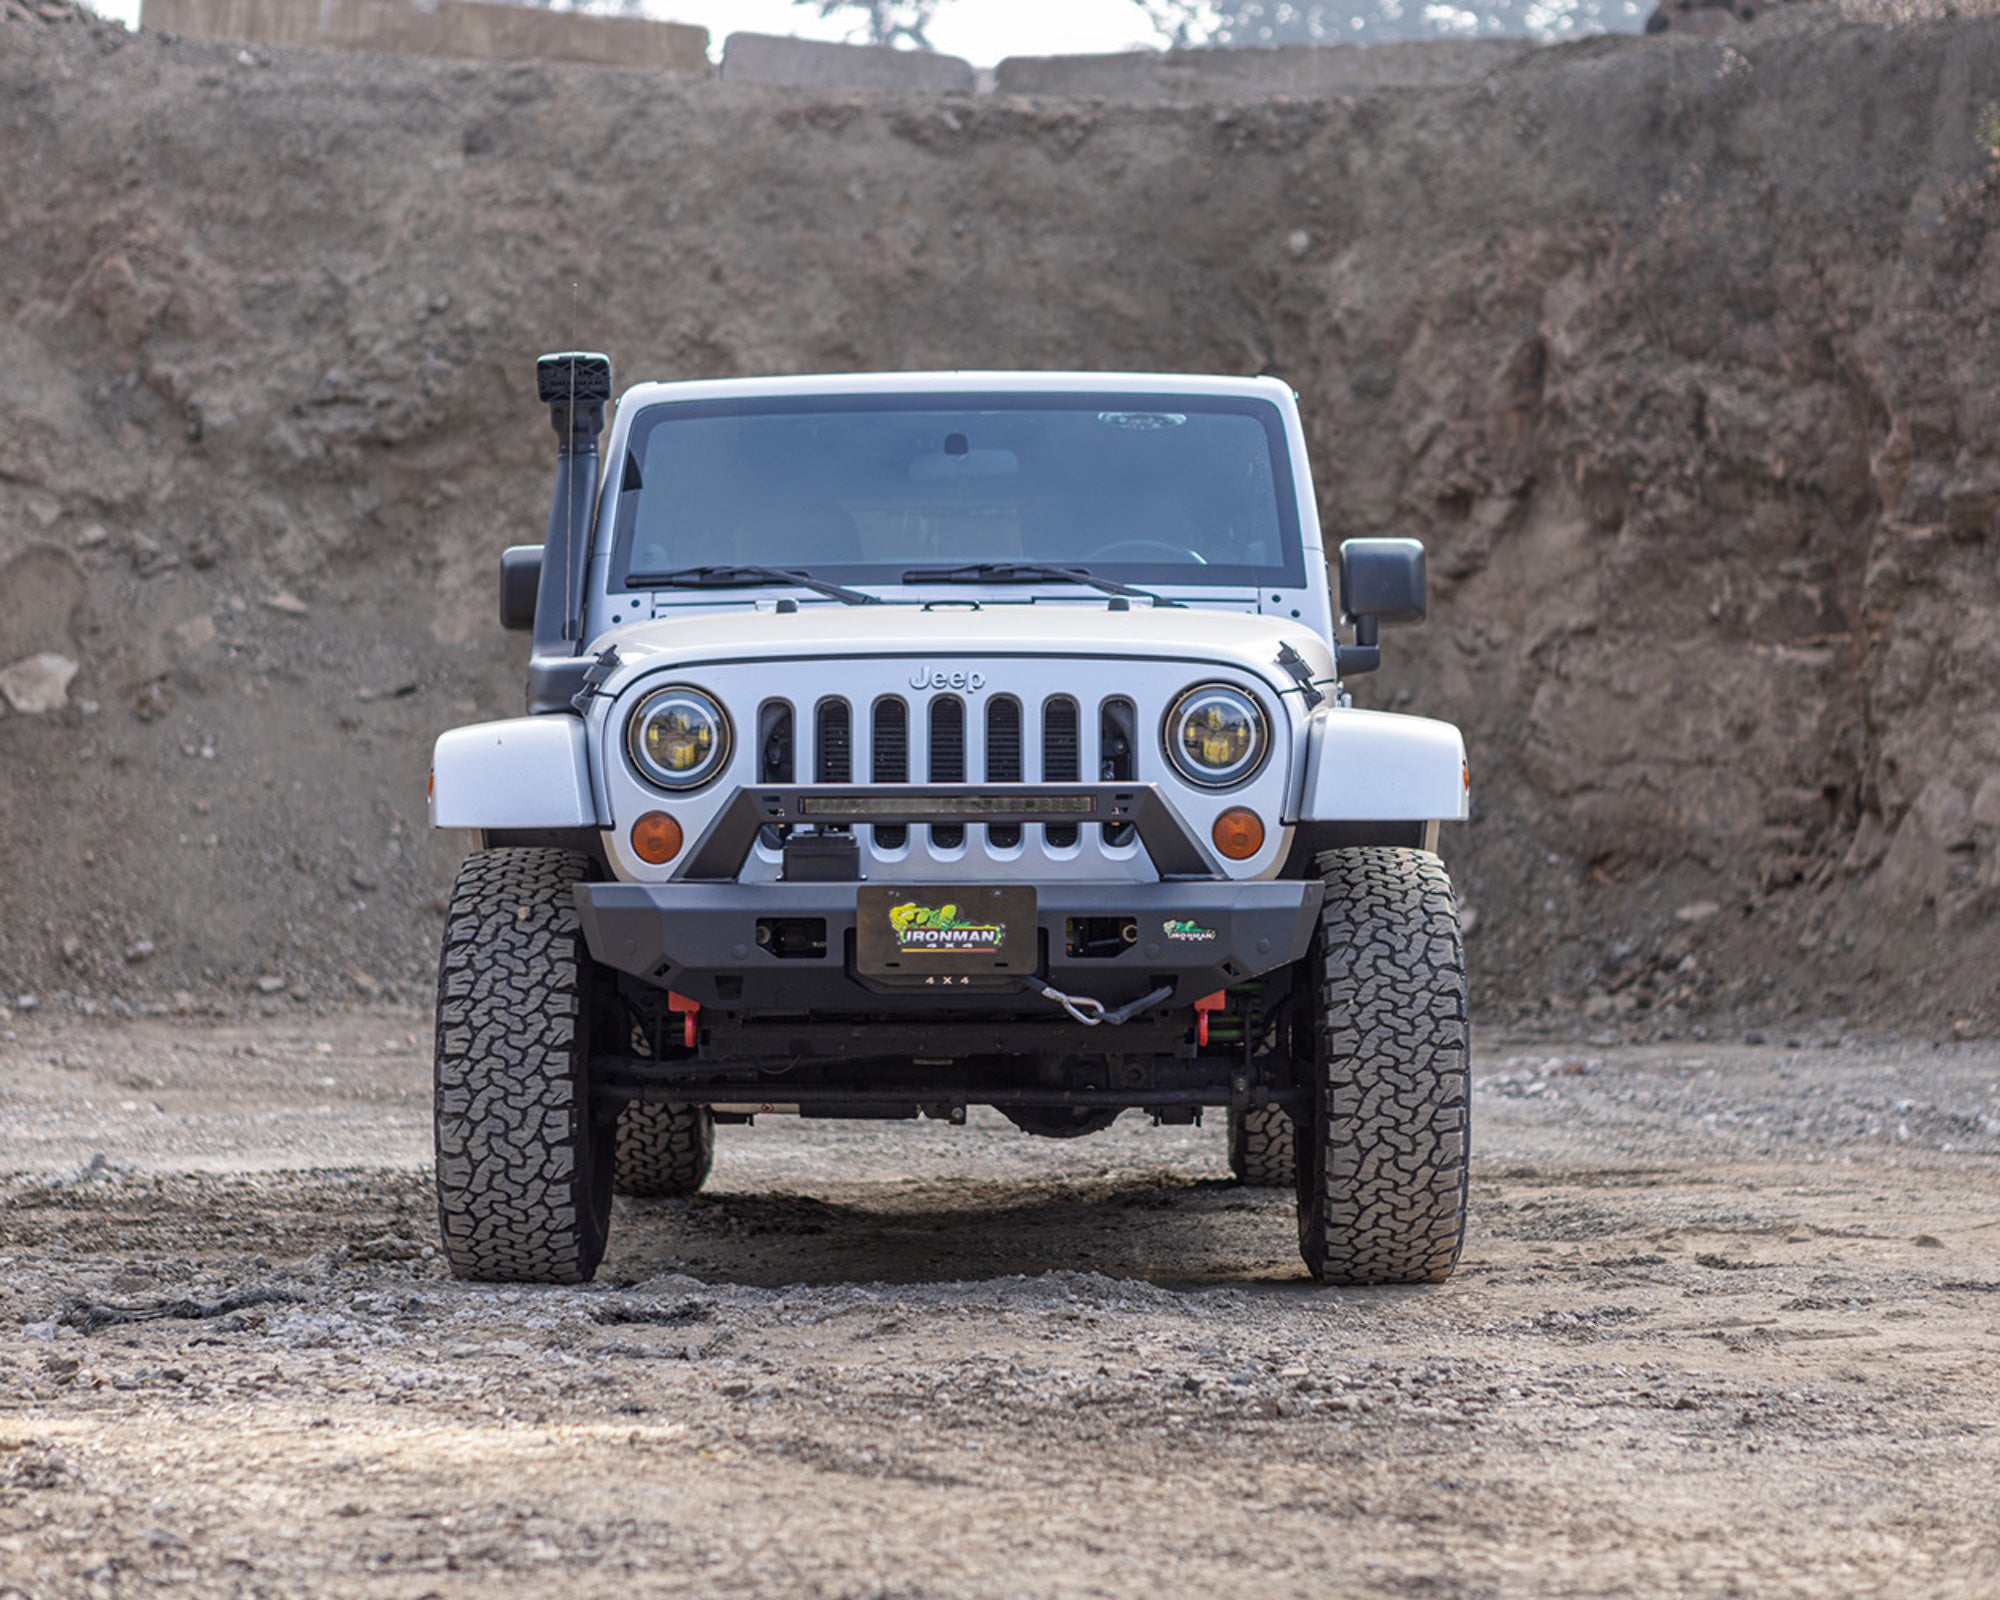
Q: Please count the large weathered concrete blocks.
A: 3